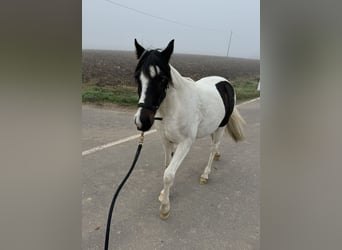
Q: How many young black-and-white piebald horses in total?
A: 1